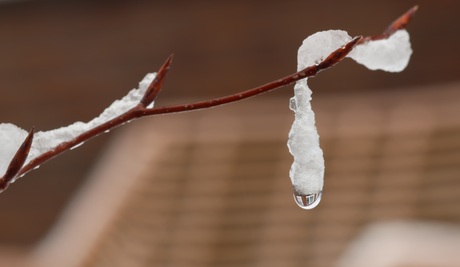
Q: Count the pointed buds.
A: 4